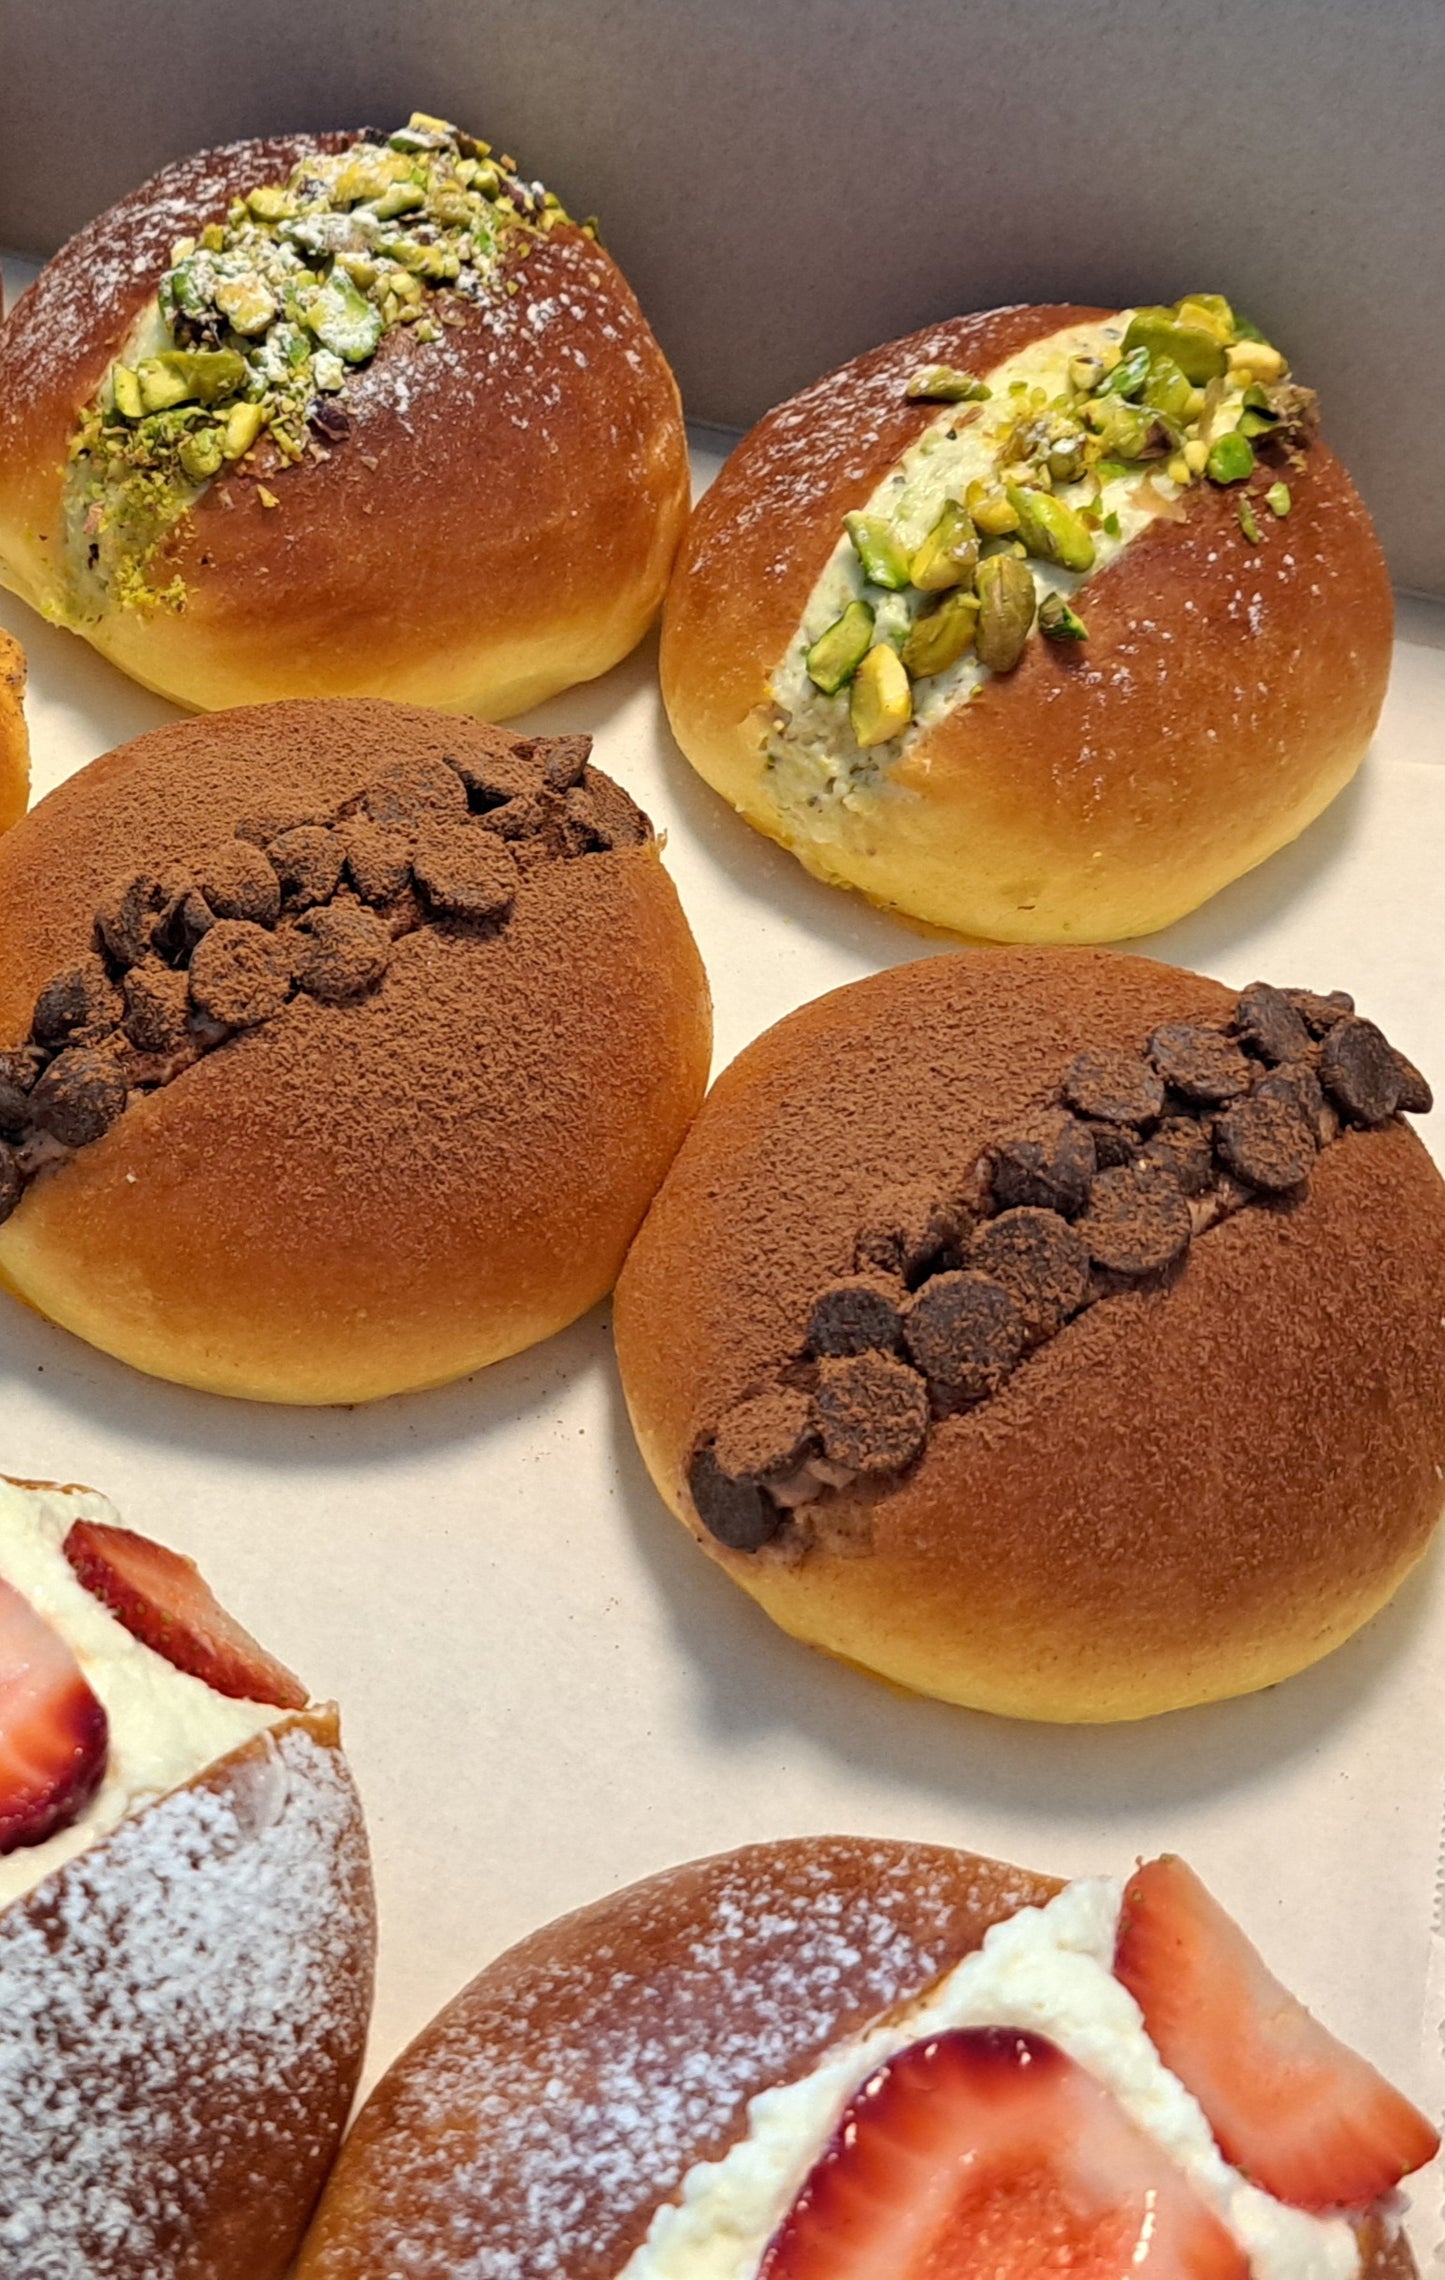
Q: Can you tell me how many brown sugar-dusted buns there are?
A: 2